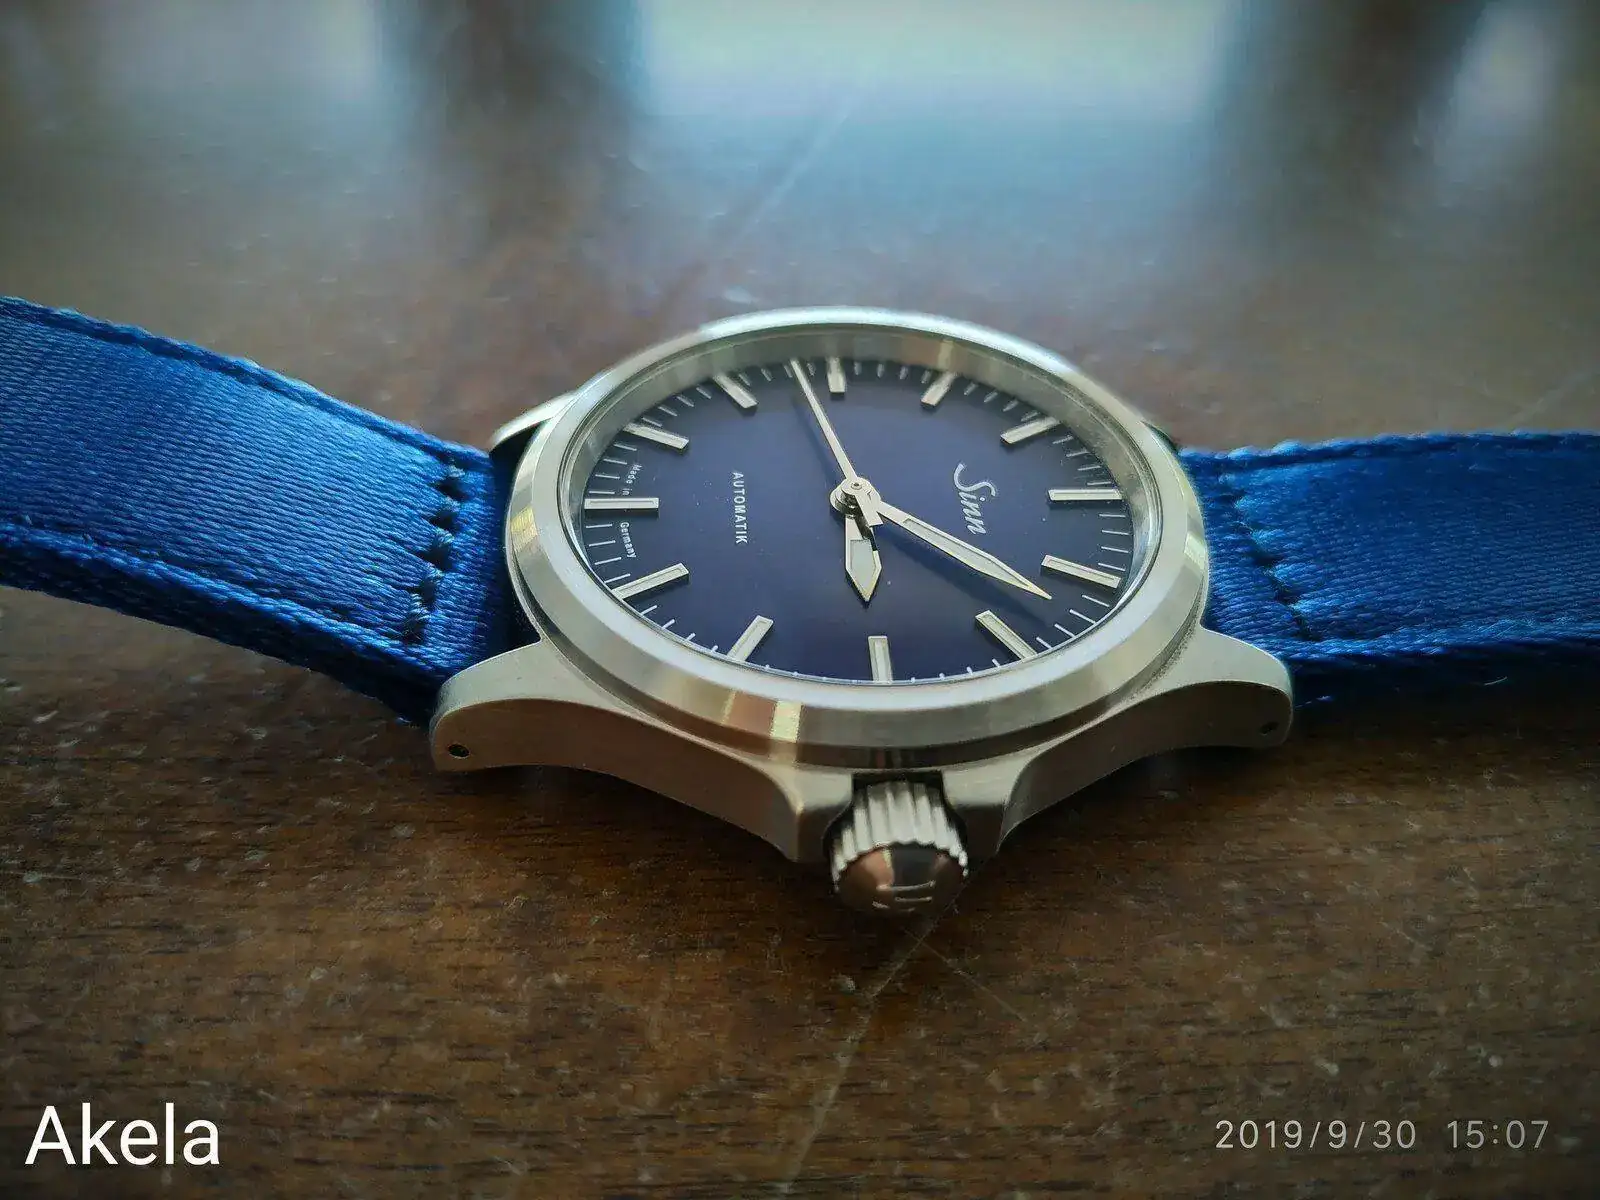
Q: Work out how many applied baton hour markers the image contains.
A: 12